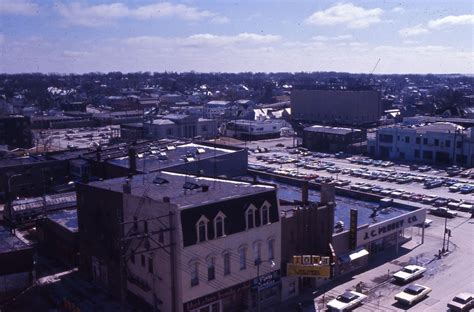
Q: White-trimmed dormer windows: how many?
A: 4